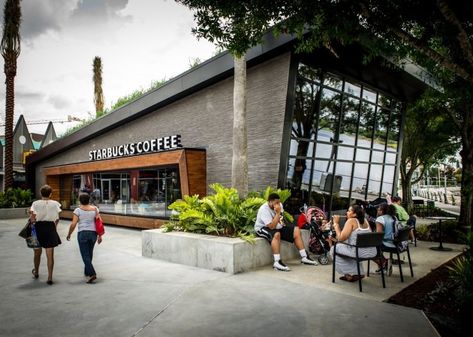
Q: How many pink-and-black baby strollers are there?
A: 1